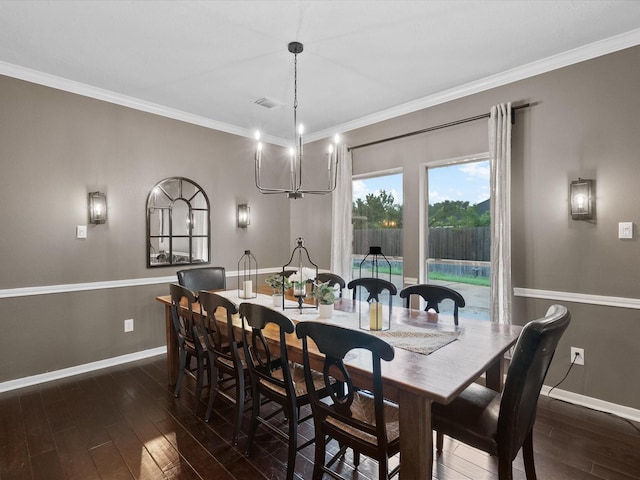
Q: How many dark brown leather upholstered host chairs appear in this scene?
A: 2